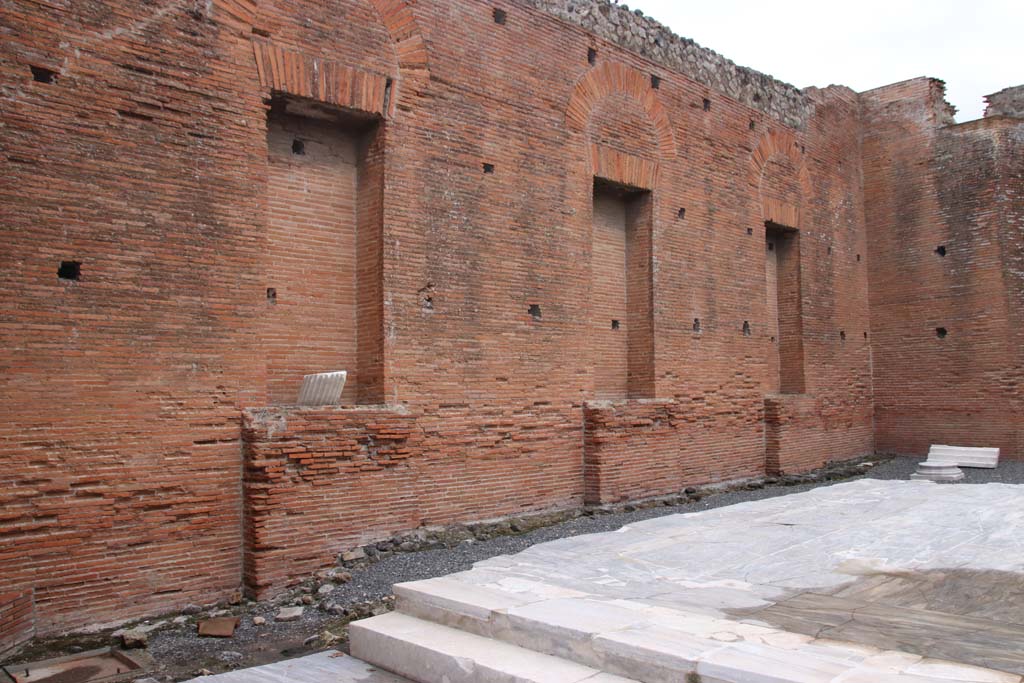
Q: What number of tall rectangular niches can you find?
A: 3